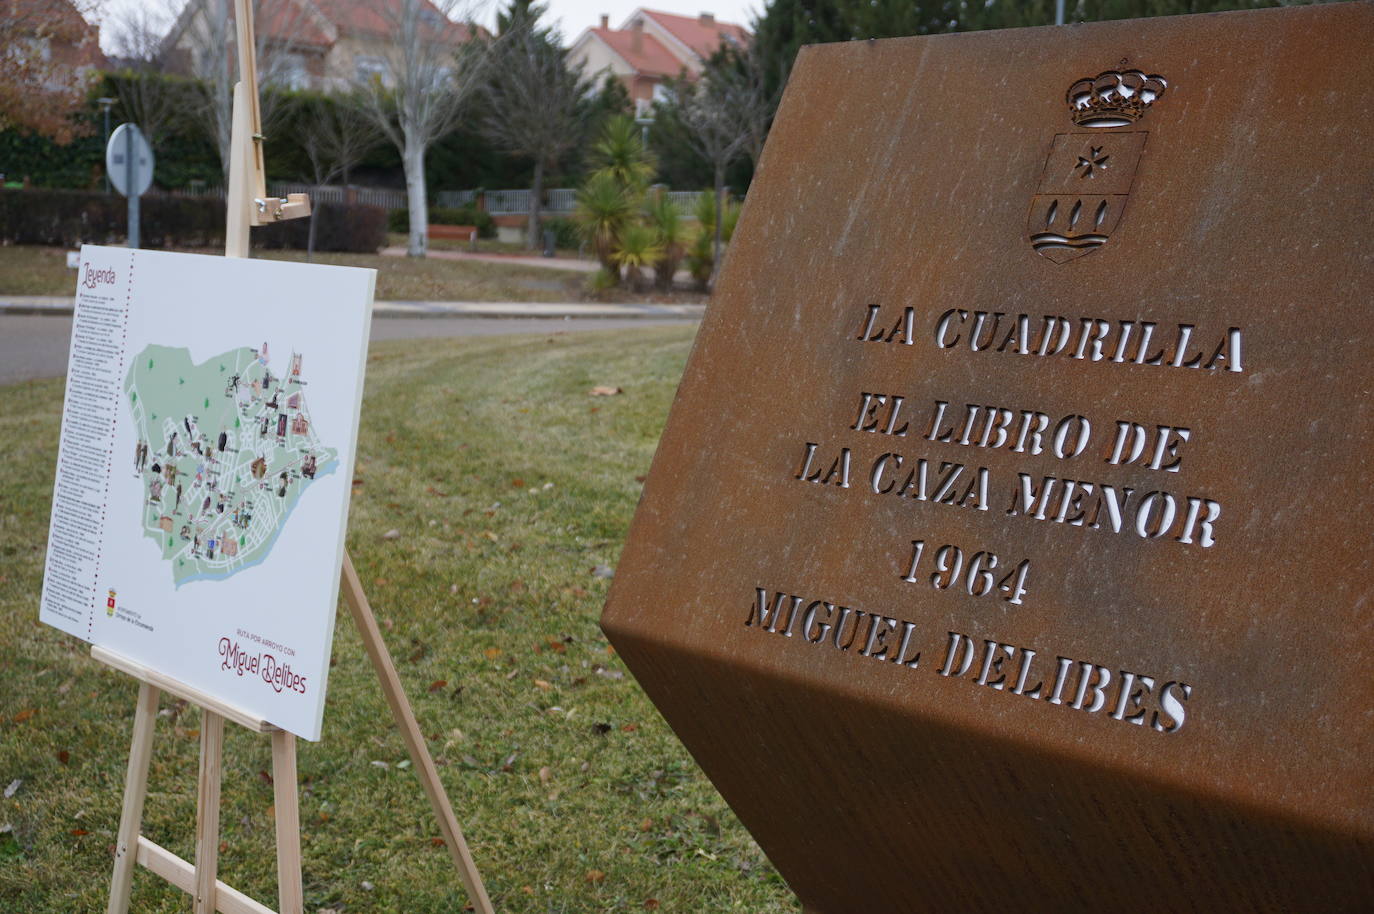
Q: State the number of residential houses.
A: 3